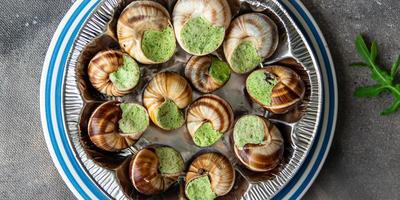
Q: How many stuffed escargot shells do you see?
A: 12